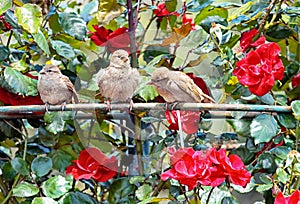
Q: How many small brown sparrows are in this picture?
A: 3